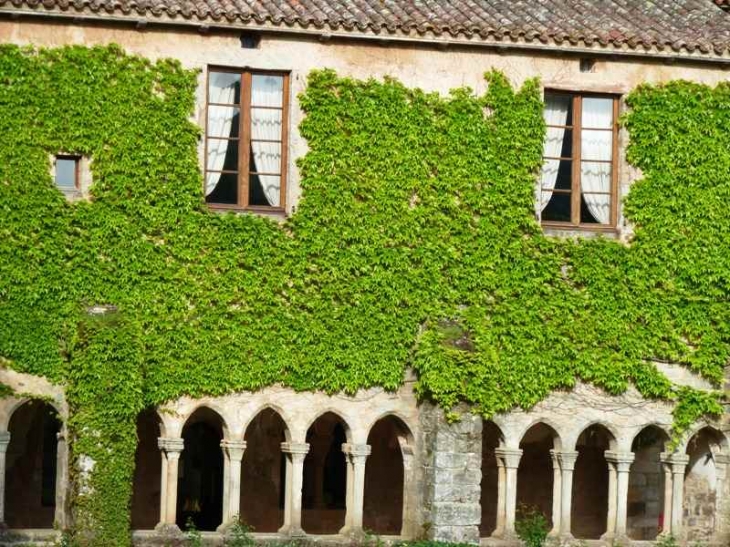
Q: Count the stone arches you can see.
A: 11